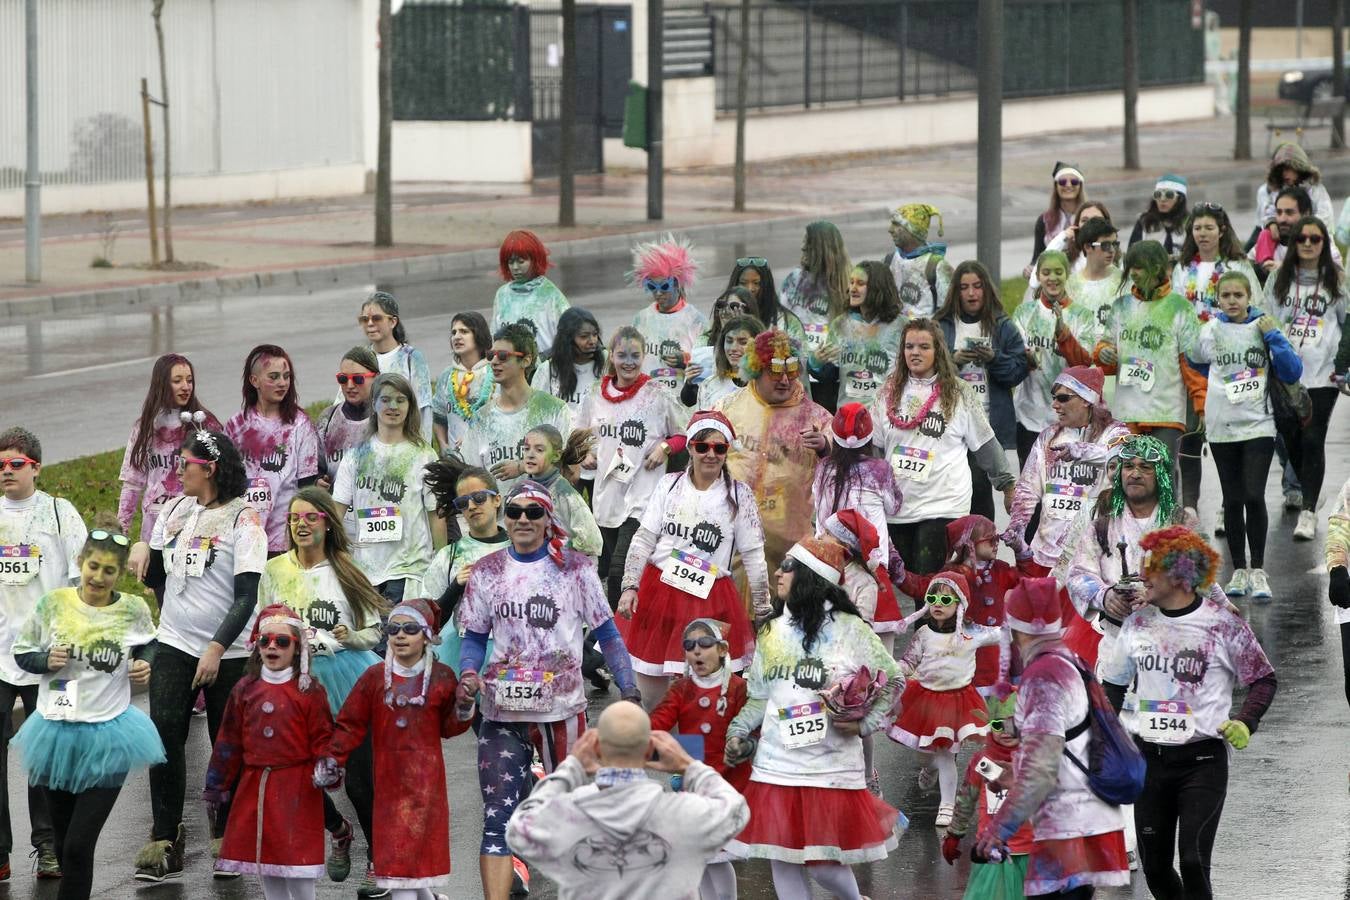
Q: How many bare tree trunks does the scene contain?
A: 7